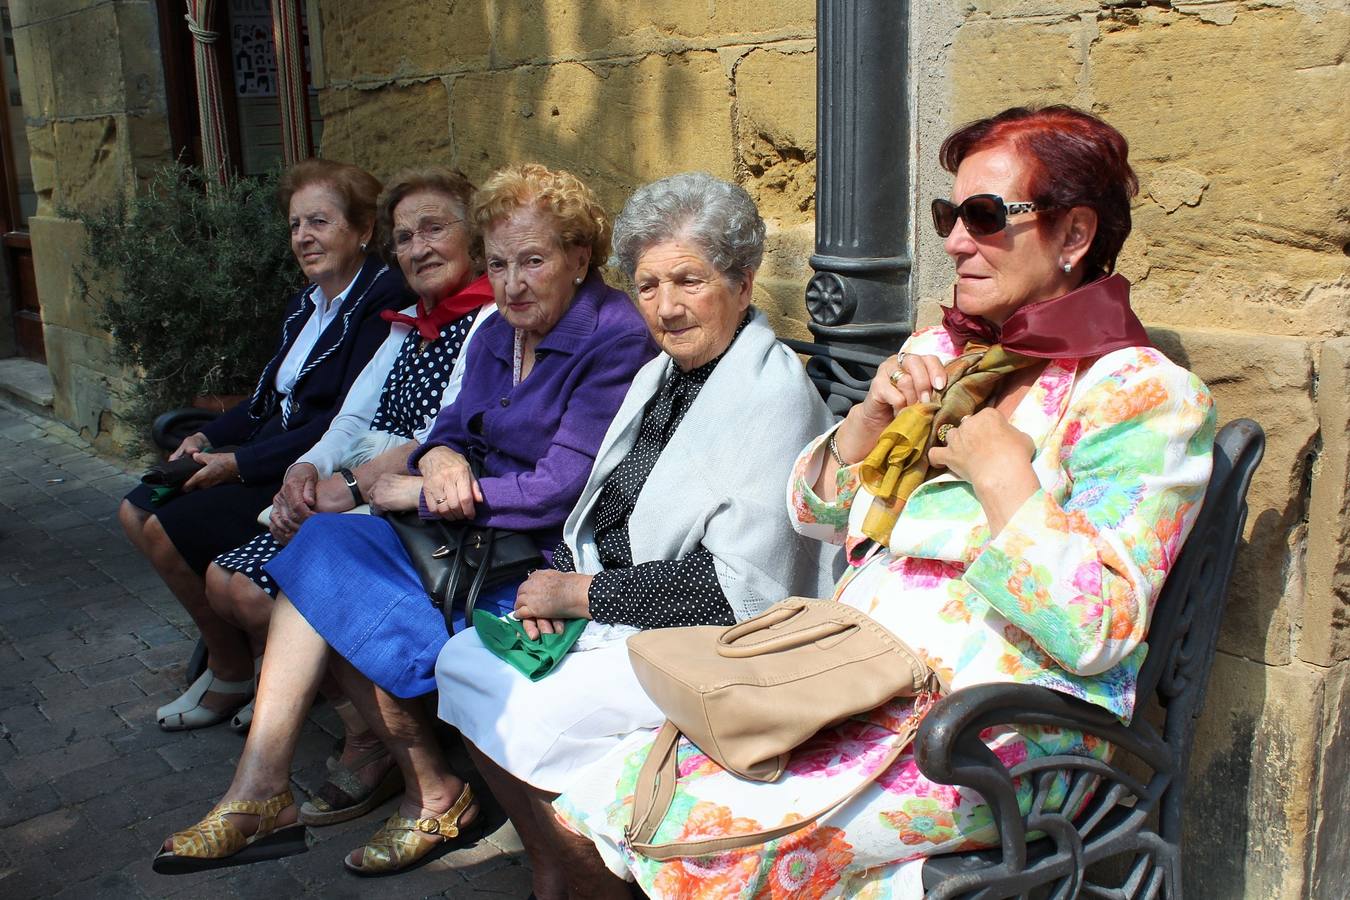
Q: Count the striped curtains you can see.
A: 2